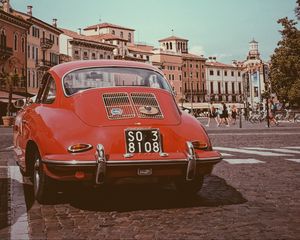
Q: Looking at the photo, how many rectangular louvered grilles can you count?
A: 2